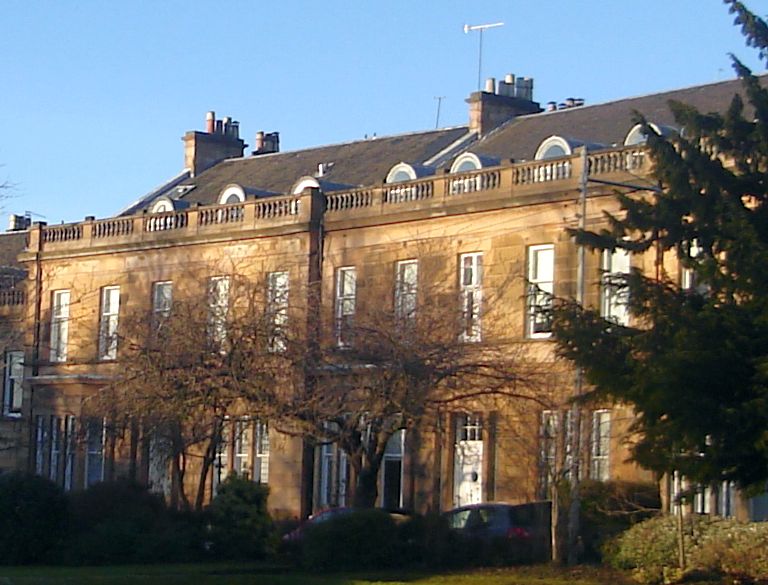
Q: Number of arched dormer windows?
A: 7